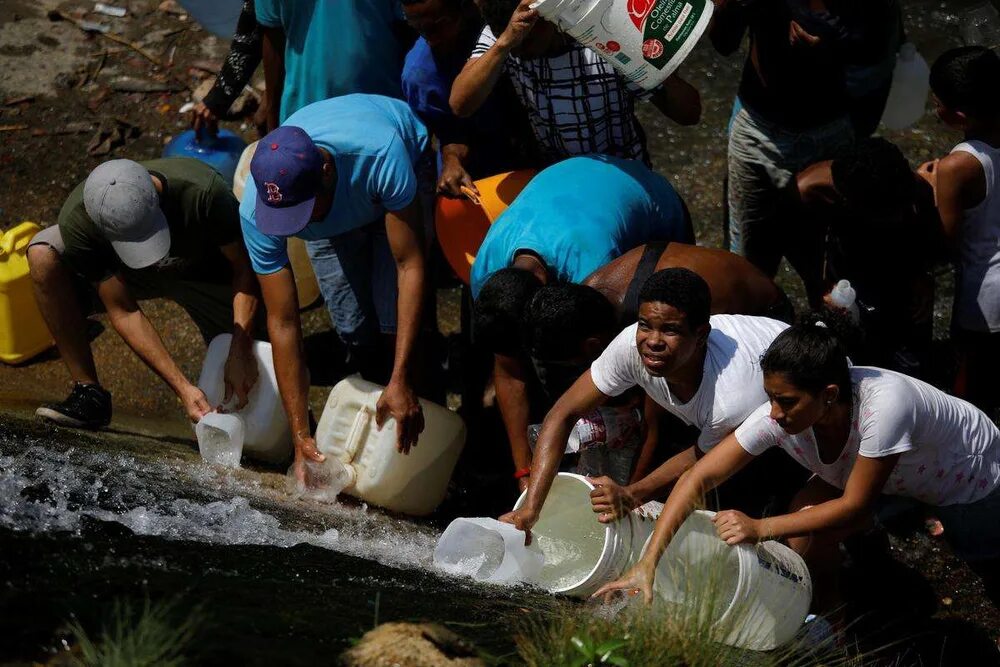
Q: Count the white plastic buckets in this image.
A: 3